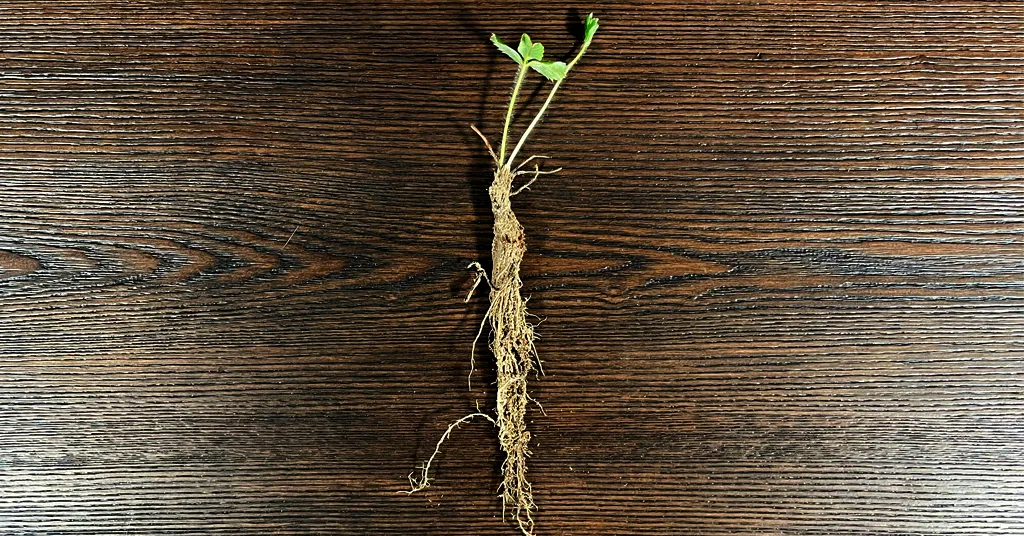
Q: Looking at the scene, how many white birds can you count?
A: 0